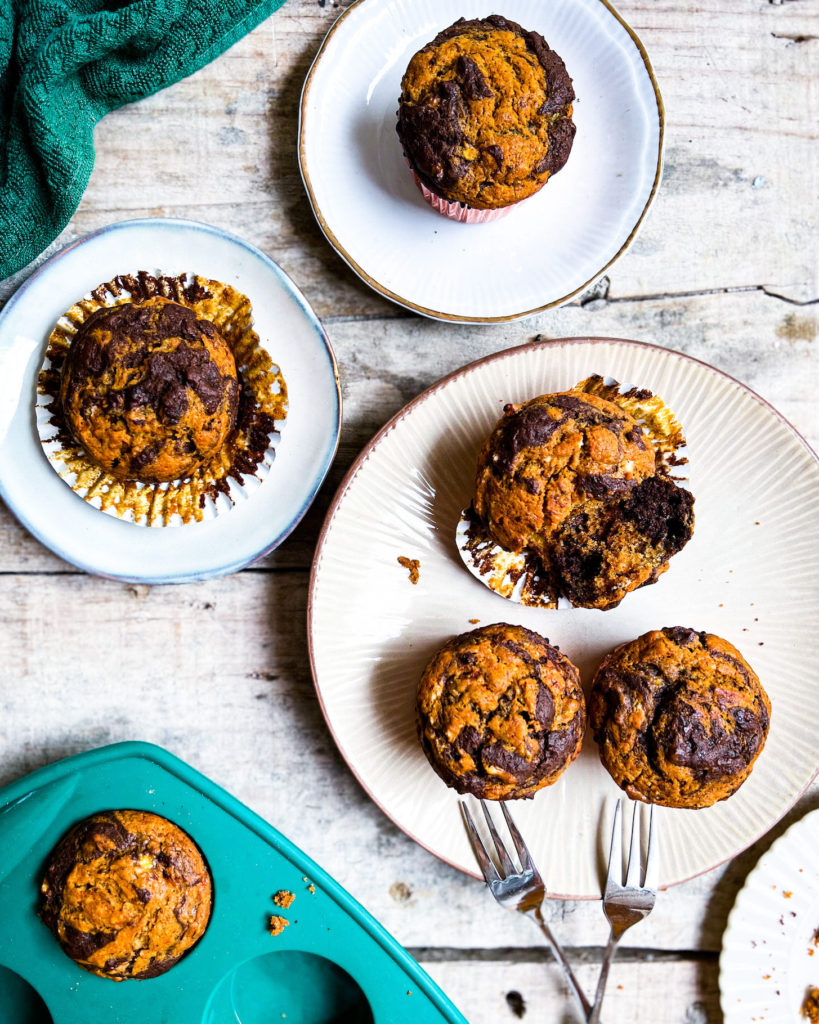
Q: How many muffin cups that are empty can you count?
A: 2